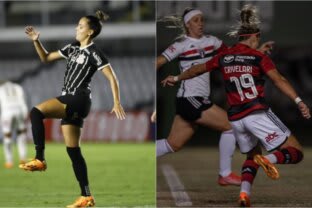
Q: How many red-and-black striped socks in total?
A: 2